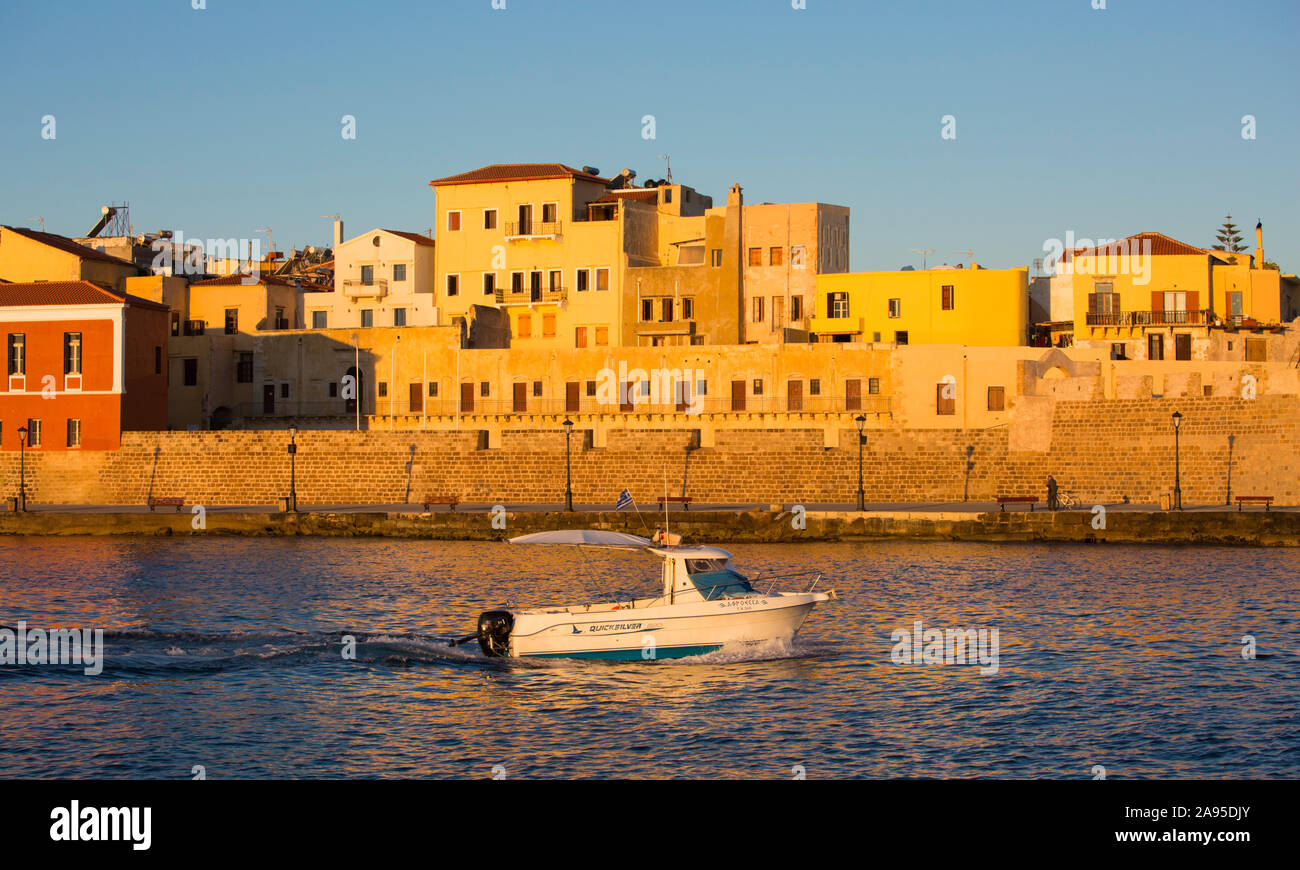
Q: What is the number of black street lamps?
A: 5